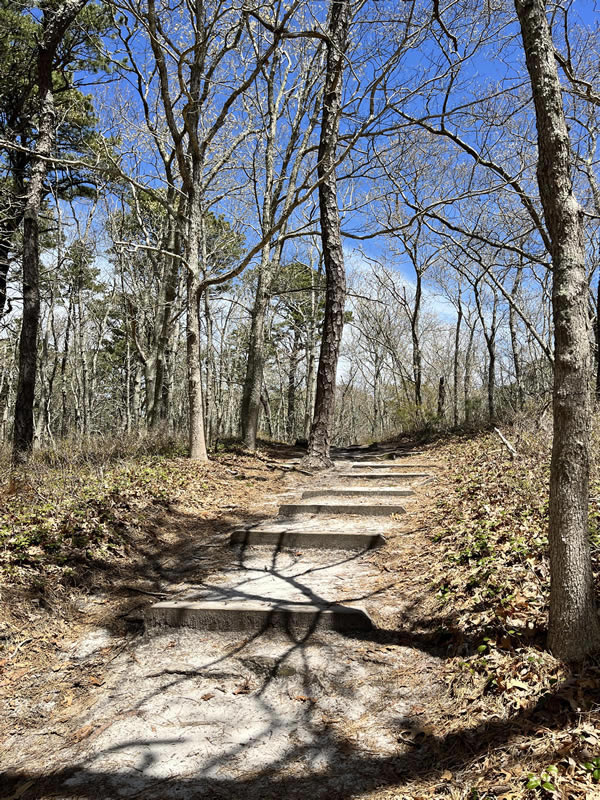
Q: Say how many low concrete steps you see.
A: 6